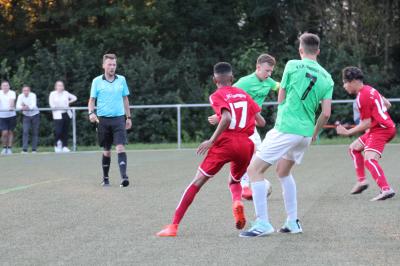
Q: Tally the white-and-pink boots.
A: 2